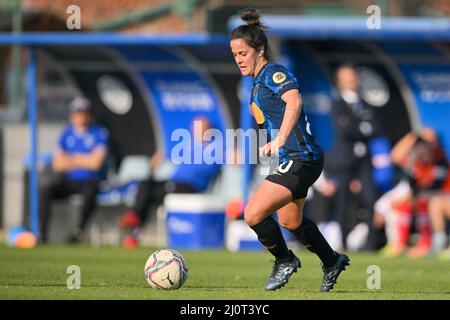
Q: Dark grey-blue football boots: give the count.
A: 2